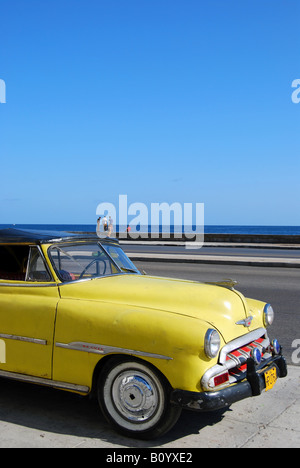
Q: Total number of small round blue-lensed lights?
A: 2